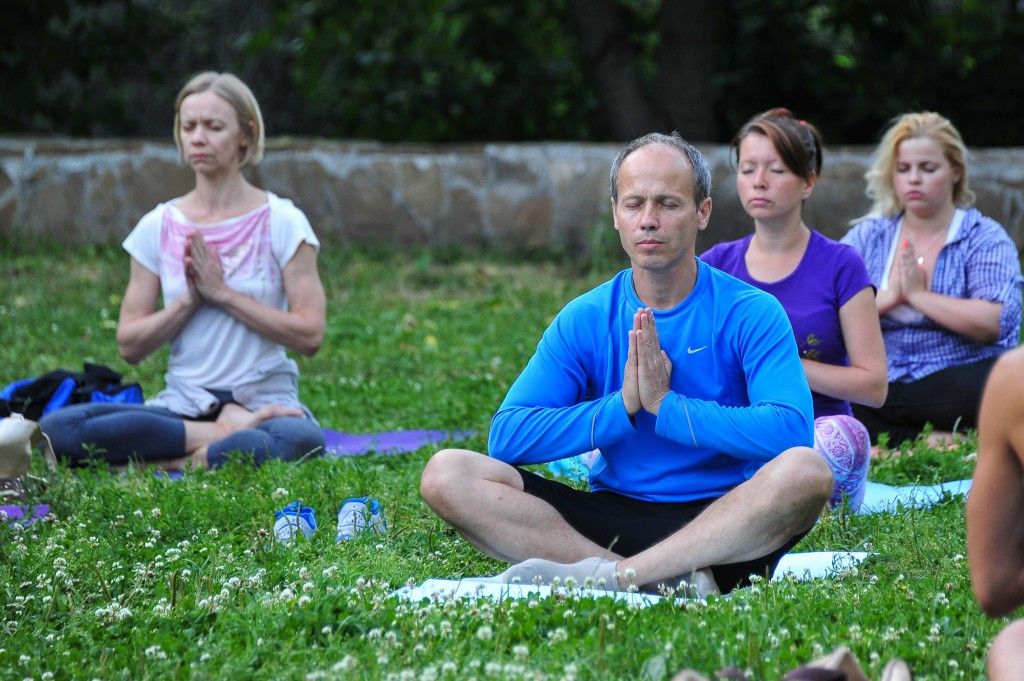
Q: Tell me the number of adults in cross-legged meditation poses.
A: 4